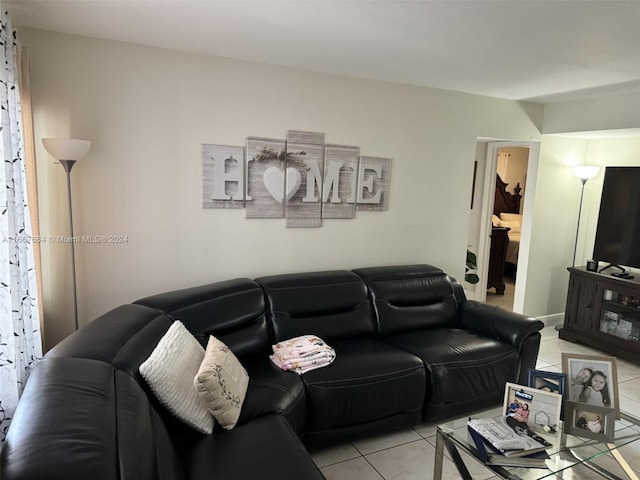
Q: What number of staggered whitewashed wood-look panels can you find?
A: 5